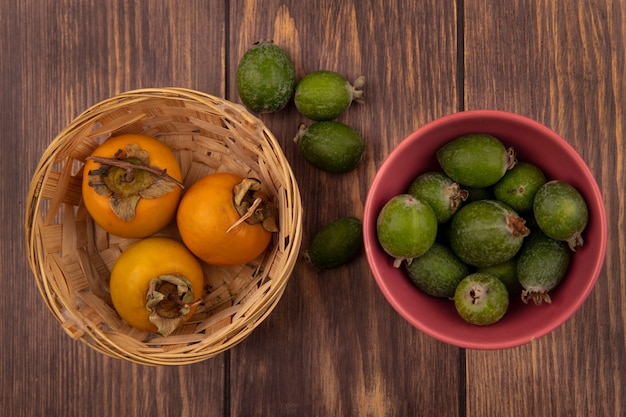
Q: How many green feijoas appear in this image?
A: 15